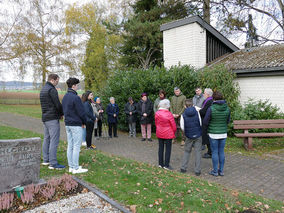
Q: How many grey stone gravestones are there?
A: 1